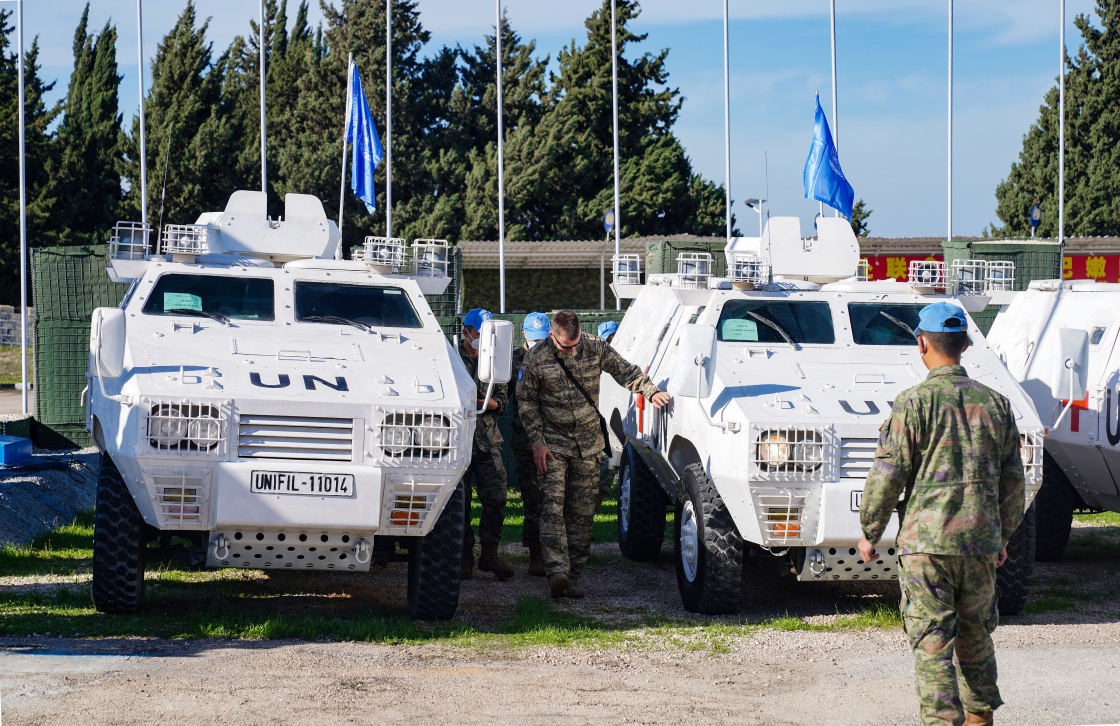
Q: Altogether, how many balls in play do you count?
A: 0